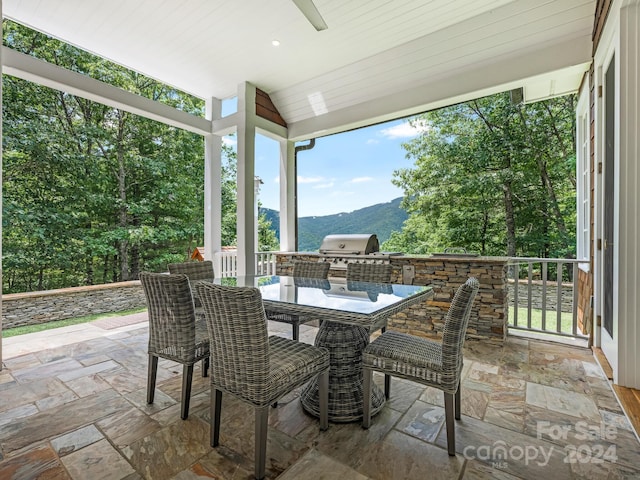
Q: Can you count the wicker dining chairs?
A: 6